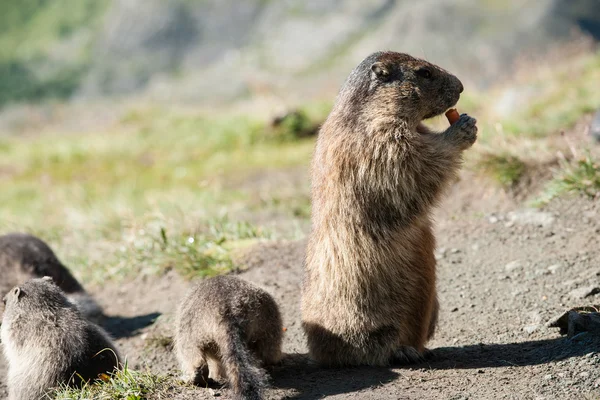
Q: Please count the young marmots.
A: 3